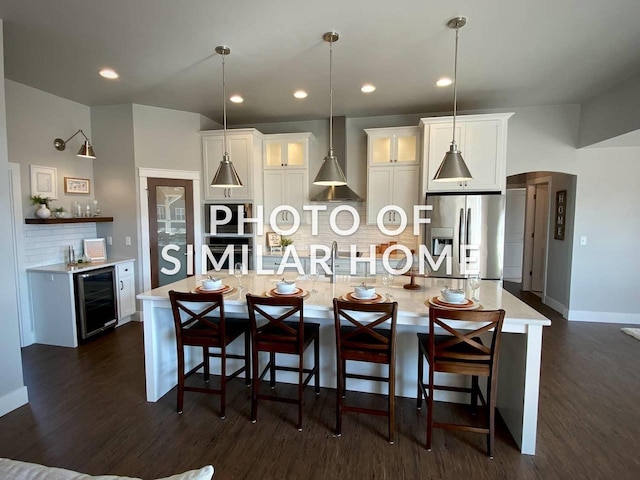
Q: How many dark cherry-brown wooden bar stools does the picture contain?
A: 4